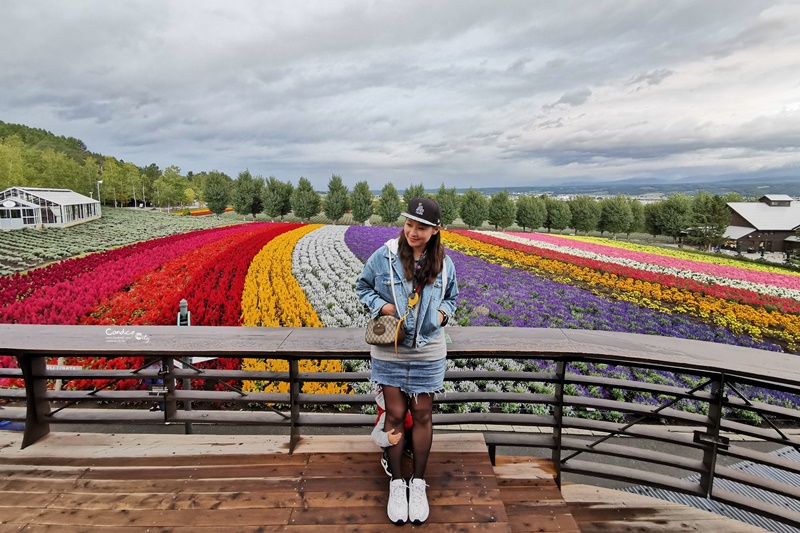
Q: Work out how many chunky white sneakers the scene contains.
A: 2